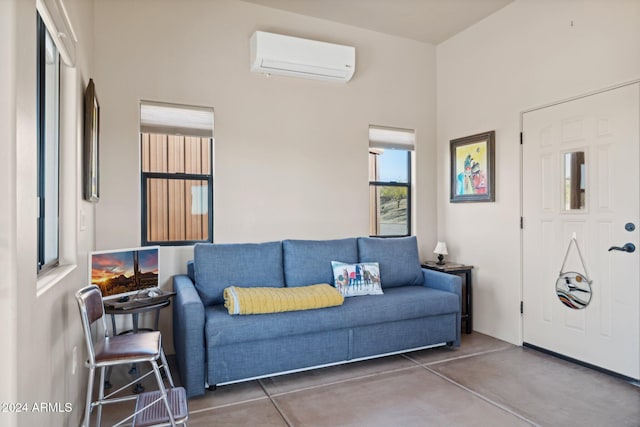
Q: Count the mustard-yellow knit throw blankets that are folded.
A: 1